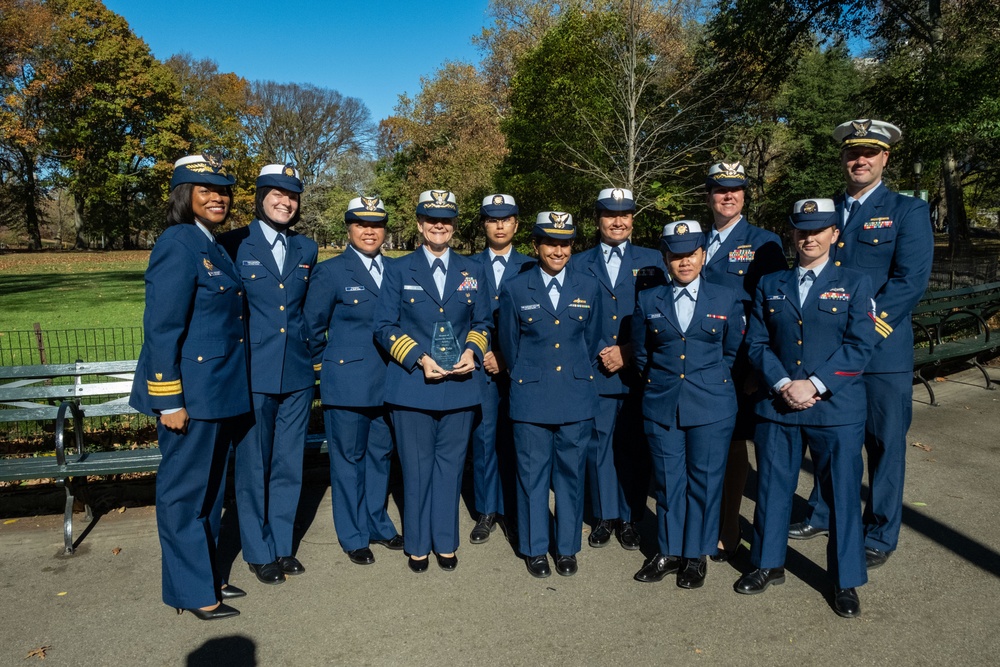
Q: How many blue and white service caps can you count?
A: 11